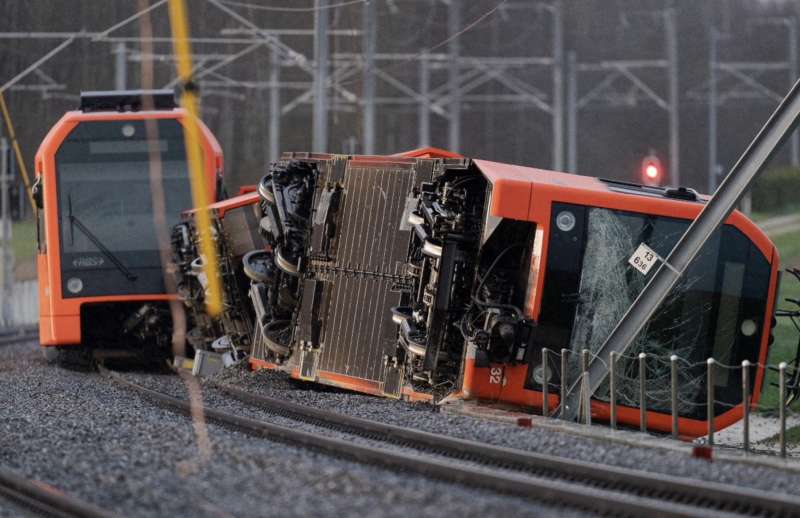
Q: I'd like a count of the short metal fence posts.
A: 9